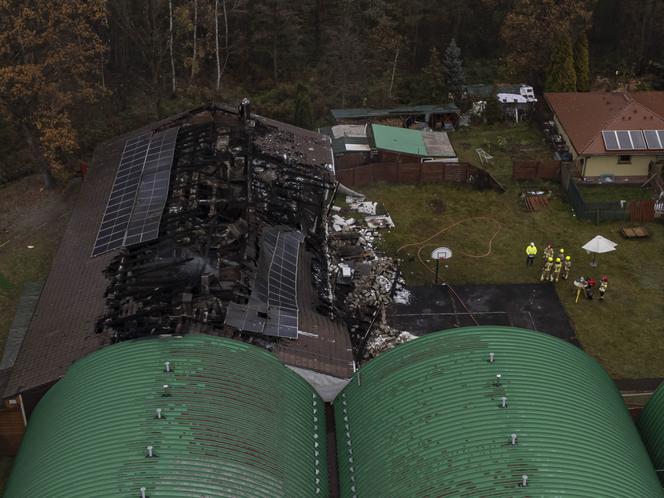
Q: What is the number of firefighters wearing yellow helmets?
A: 4